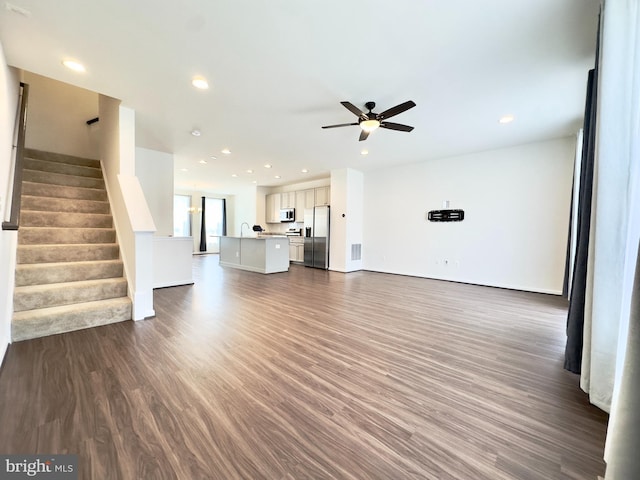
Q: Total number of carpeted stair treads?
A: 11